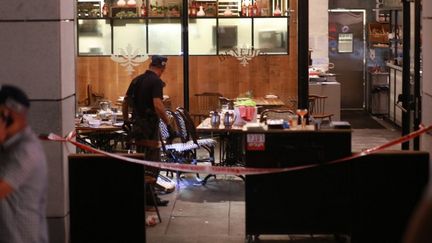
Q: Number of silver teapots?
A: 2